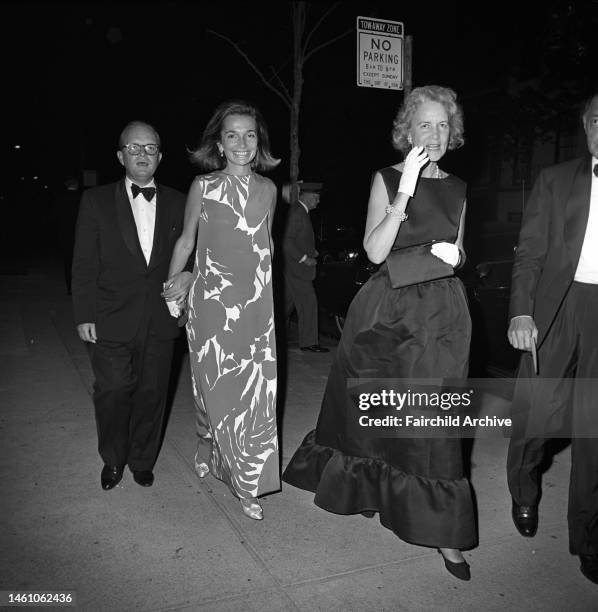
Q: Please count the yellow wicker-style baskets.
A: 0